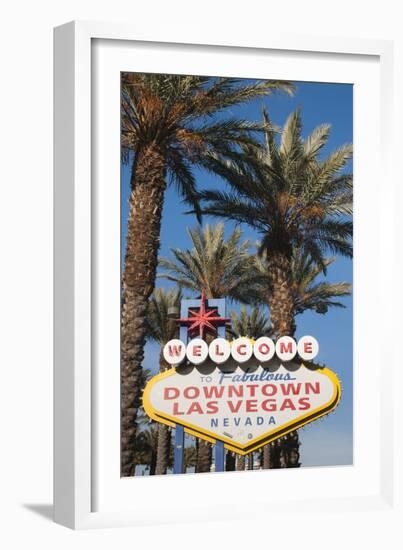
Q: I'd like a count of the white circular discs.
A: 7